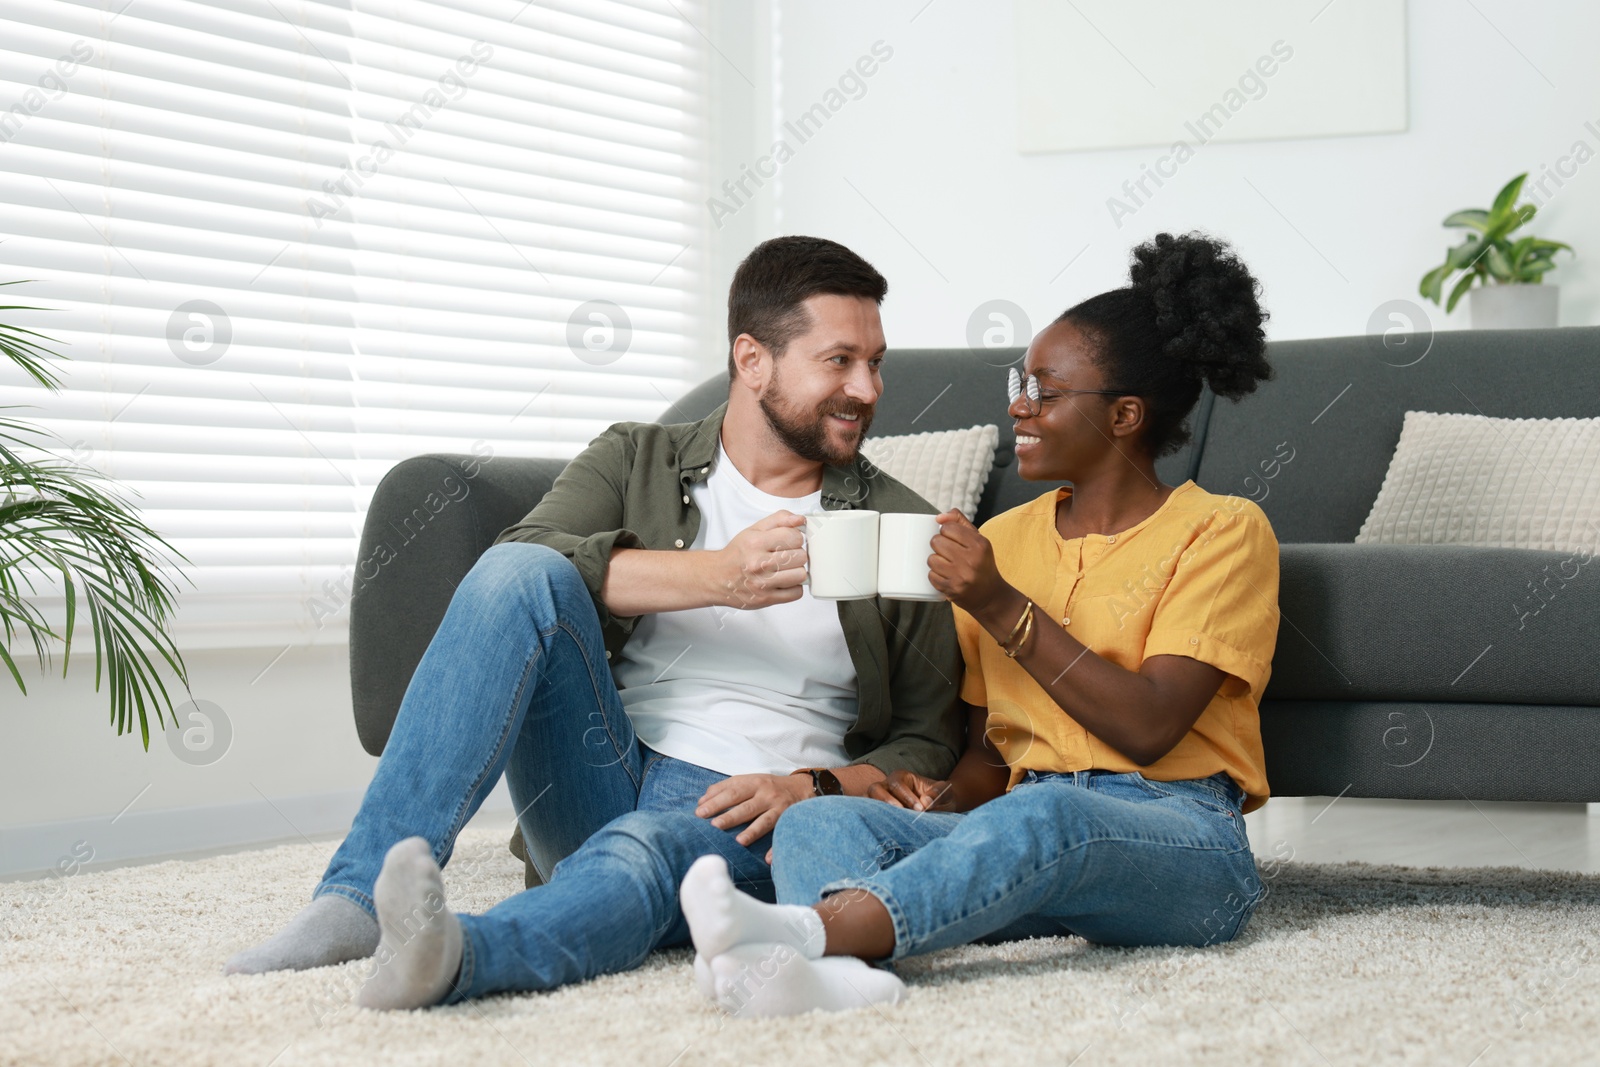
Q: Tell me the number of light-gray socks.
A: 2